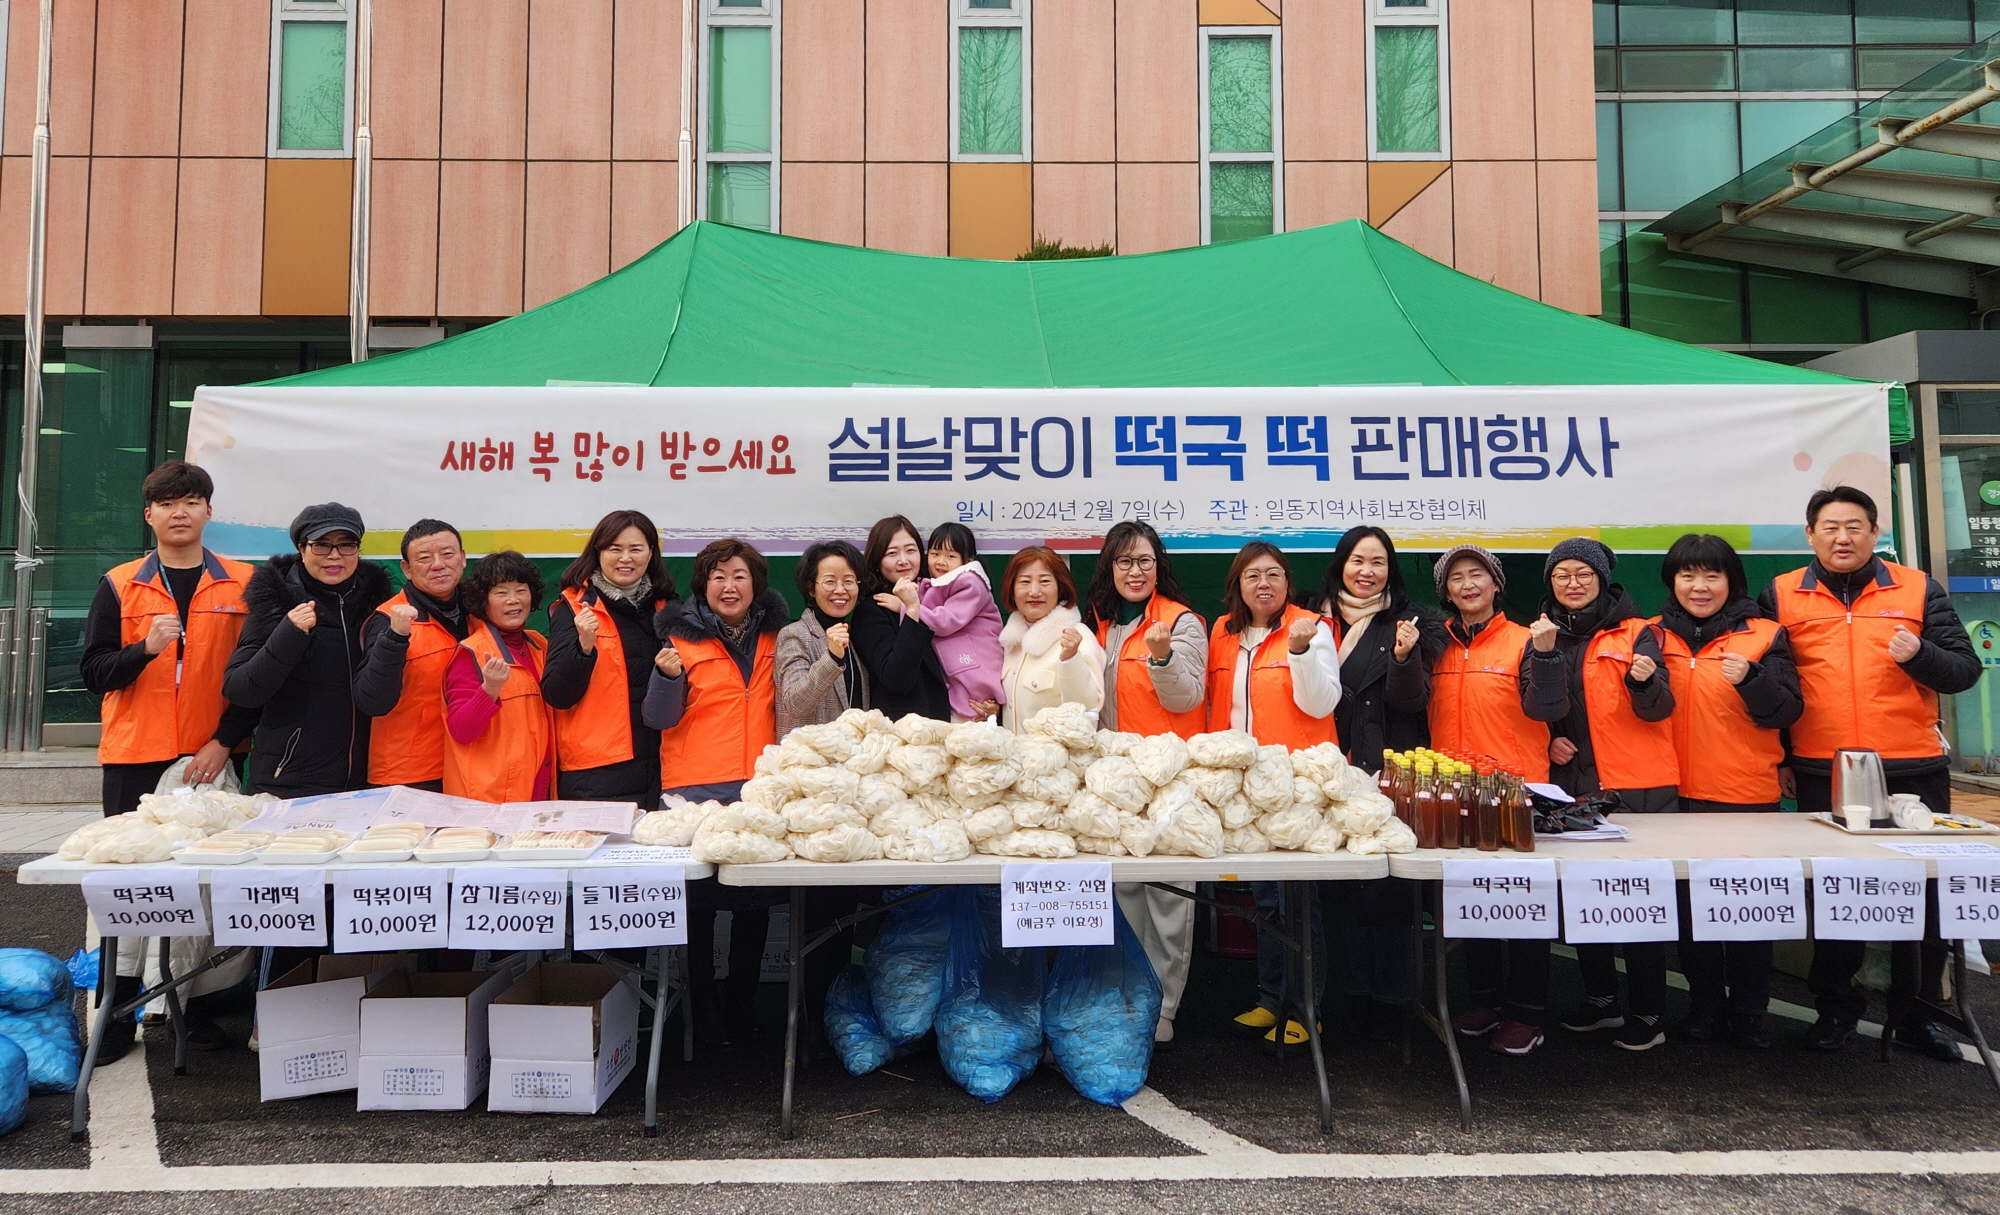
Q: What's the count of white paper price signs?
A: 10